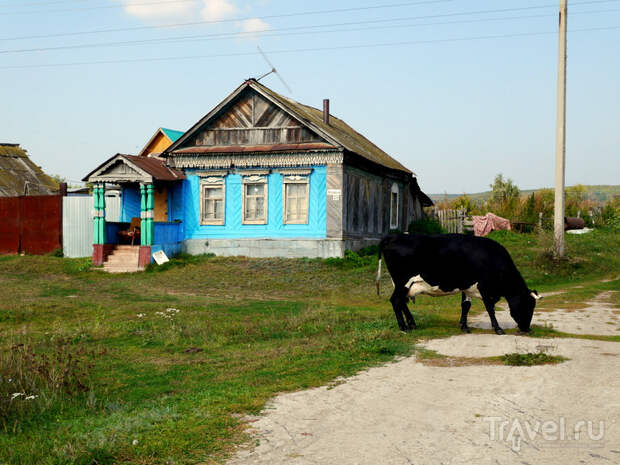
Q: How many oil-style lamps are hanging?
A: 0